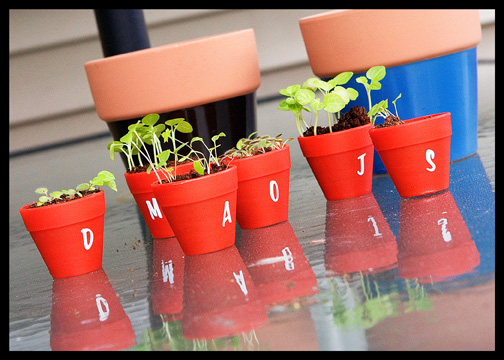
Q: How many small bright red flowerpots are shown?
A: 6